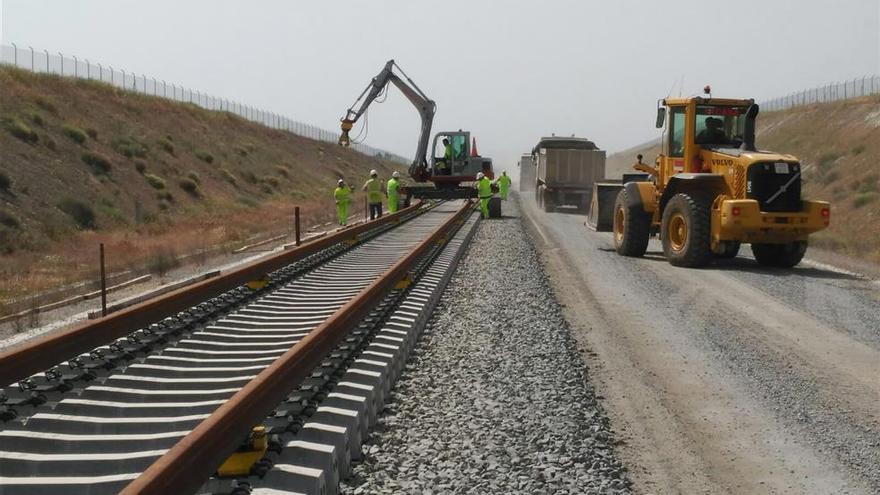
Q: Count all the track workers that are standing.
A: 5